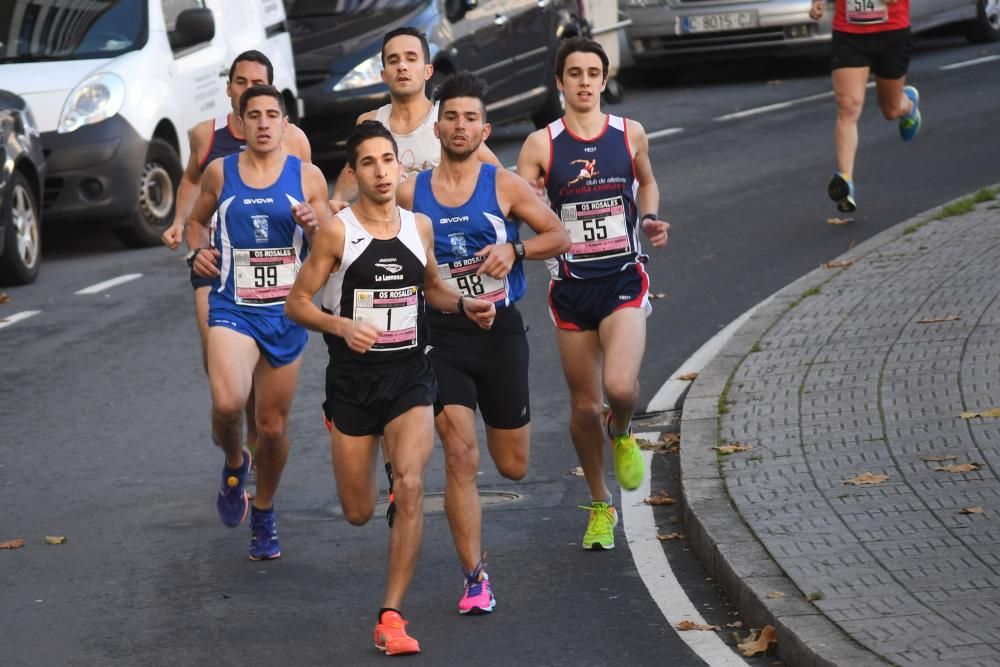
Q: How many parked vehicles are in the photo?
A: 4